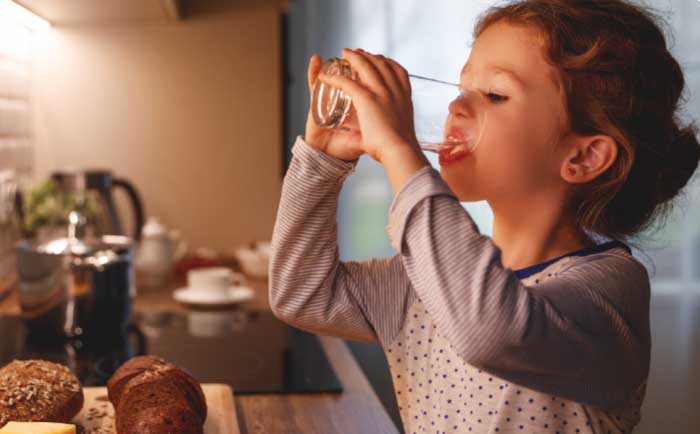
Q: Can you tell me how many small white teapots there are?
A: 1